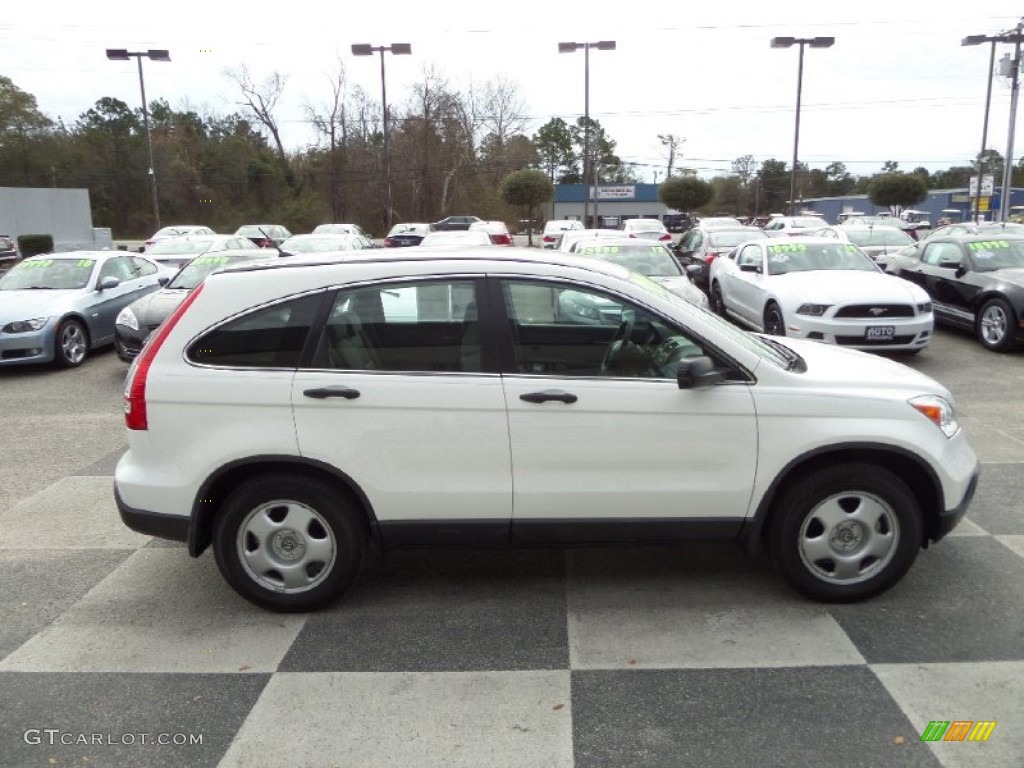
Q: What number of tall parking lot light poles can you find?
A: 5